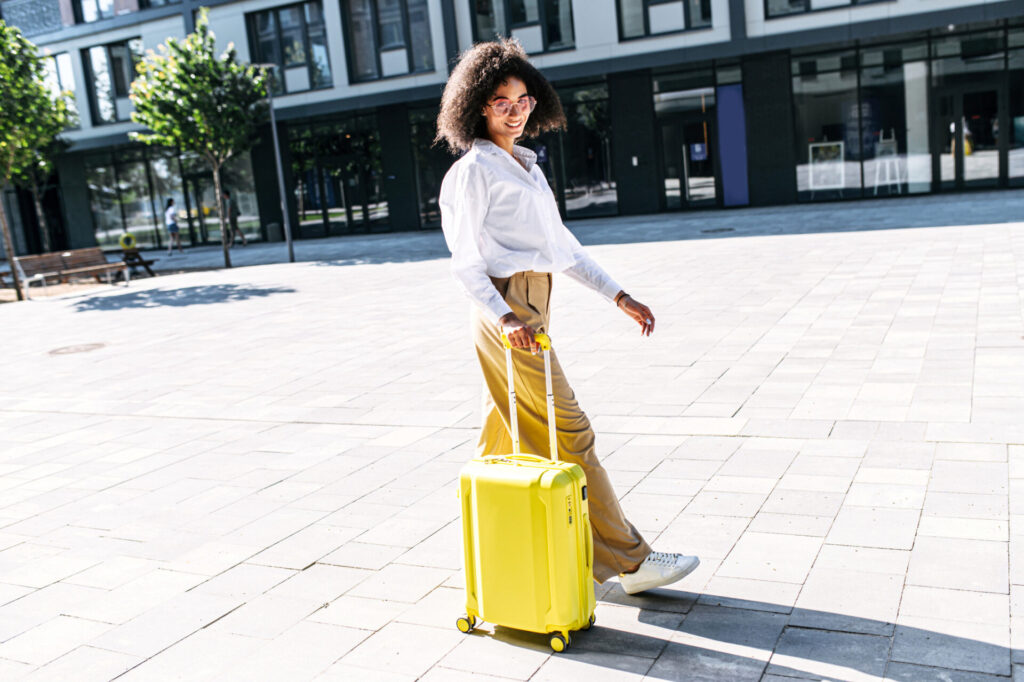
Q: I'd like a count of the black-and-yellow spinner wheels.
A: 3